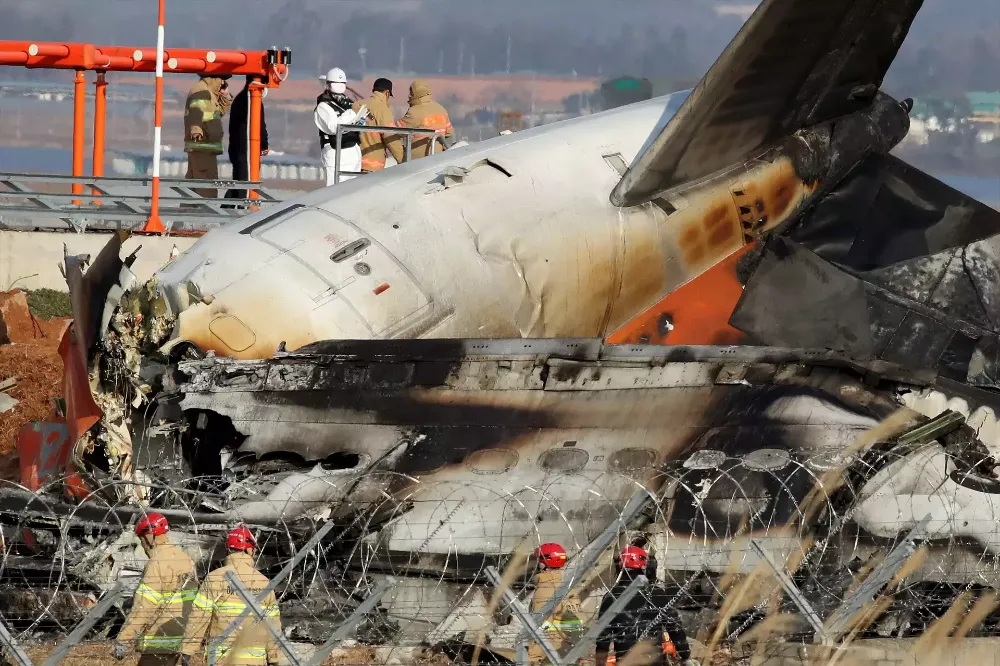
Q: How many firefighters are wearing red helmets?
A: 4